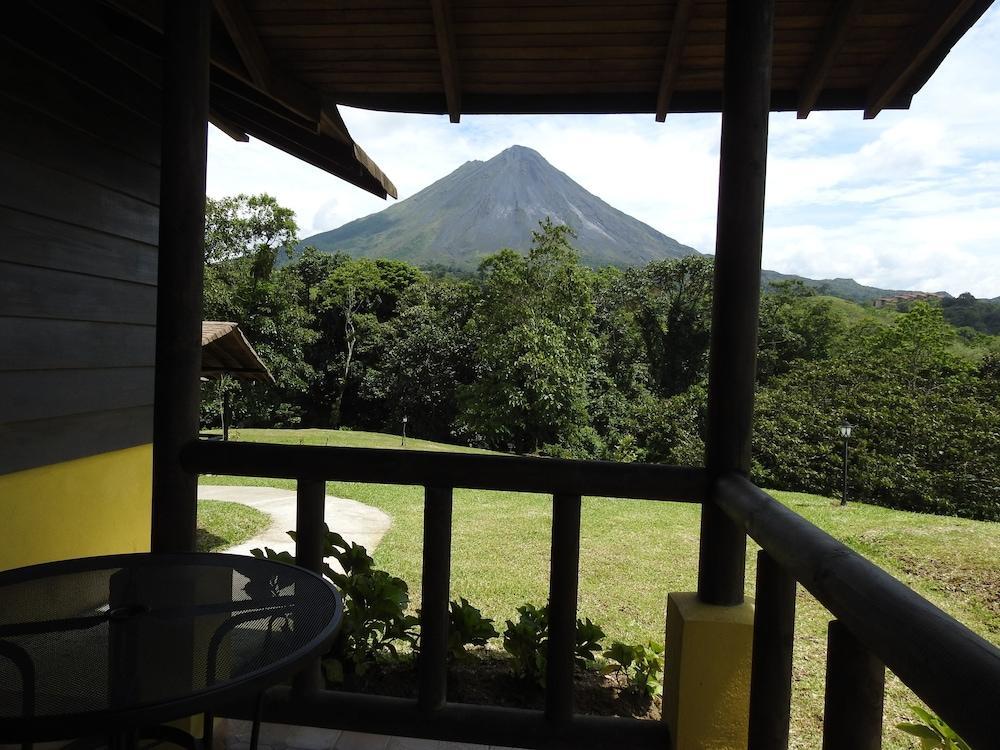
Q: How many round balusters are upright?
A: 5